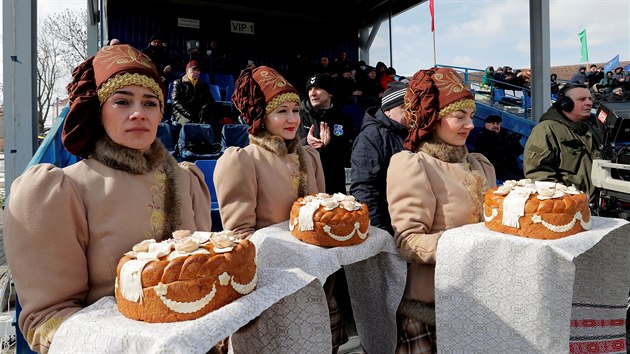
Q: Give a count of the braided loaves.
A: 3